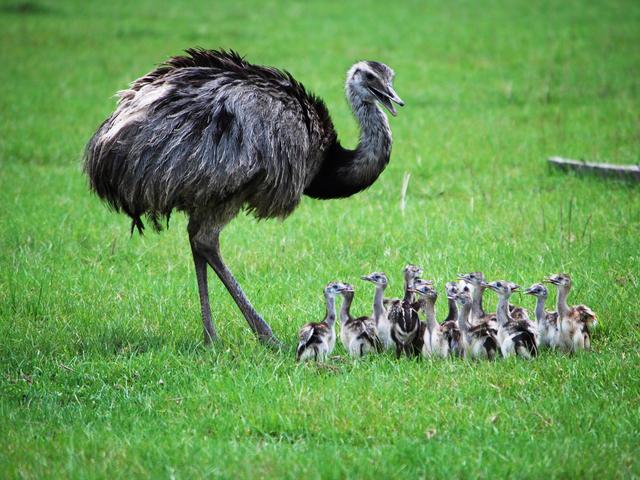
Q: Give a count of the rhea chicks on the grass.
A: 13